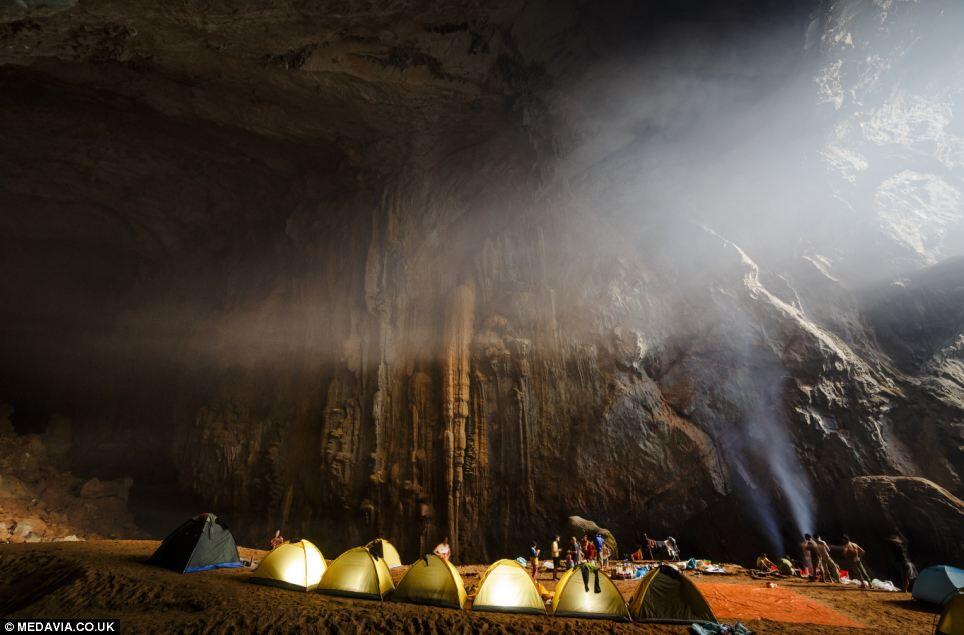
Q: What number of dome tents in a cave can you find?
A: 10